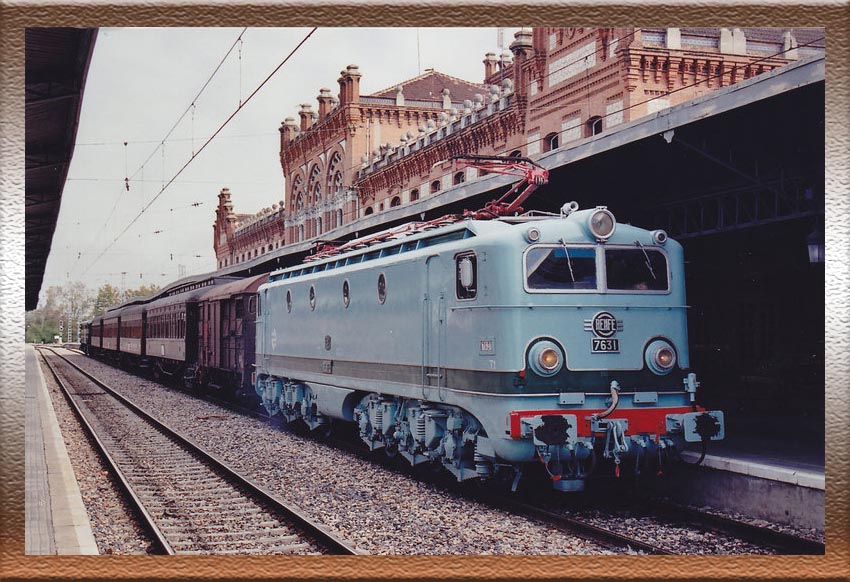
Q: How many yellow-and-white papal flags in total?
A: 0